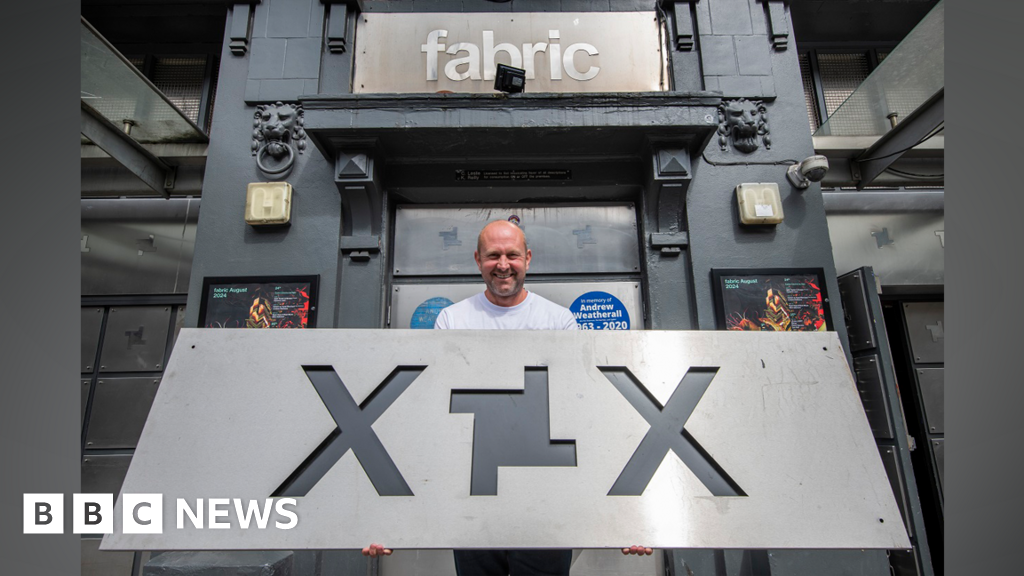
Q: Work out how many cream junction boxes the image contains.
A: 2